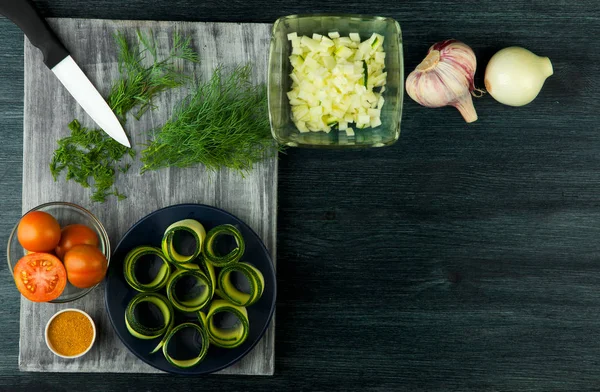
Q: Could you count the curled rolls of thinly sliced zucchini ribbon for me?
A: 8